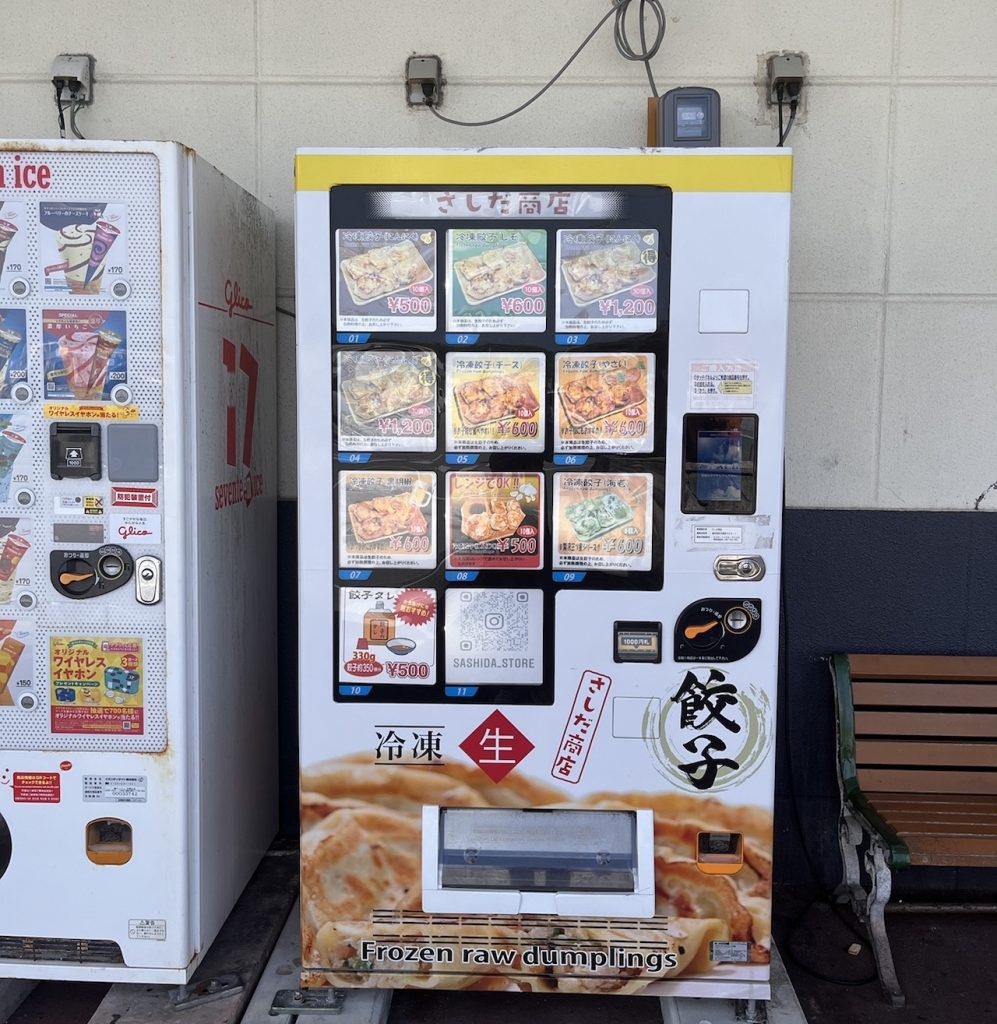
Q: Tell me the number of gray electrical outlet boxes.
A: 3